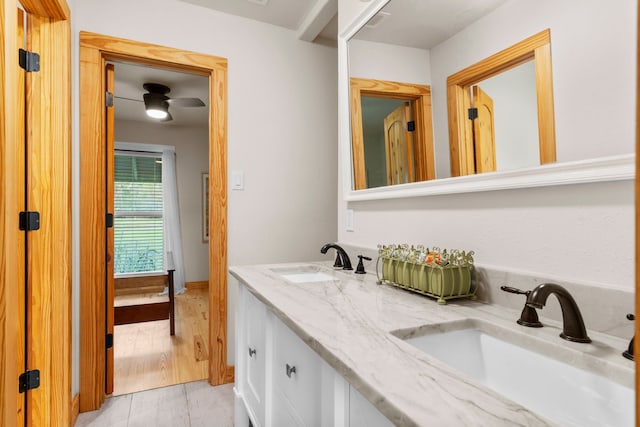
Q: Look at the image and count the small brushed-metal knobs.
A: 2